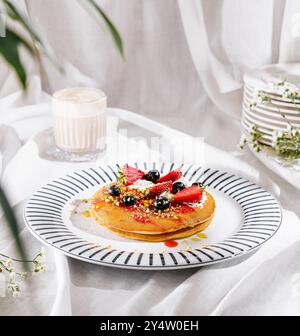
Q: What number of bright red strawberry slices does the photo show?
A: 4